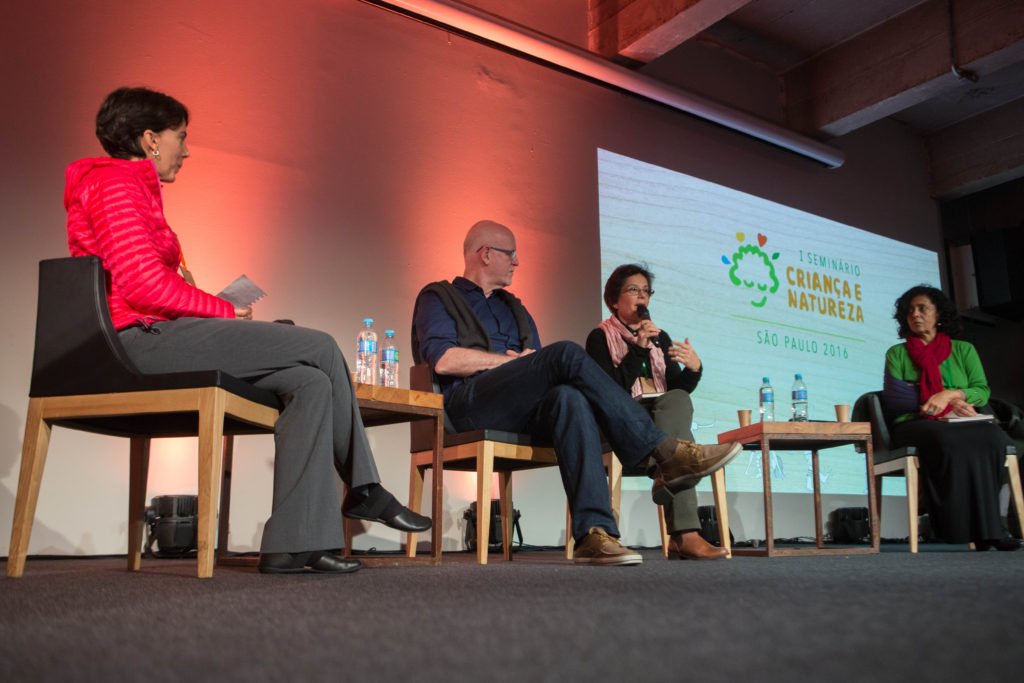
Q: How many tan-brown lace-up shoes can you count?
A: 2